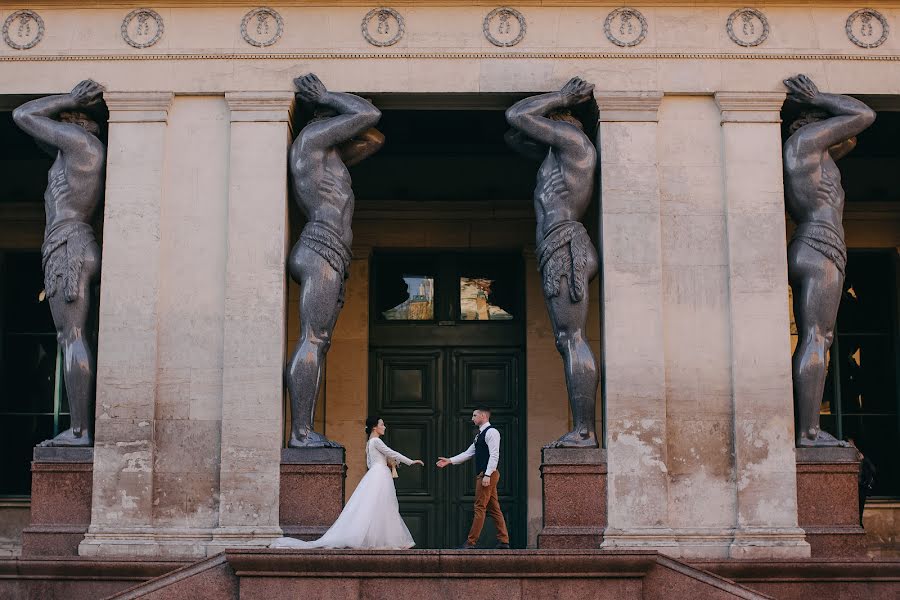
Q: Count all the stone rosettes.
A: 8